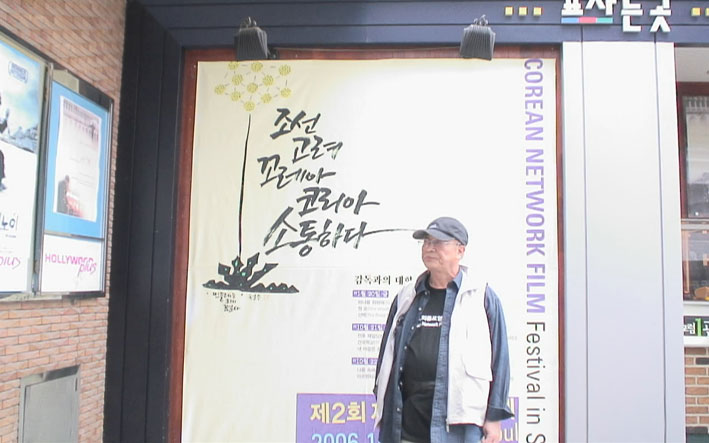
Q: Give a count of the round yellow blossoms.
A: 11